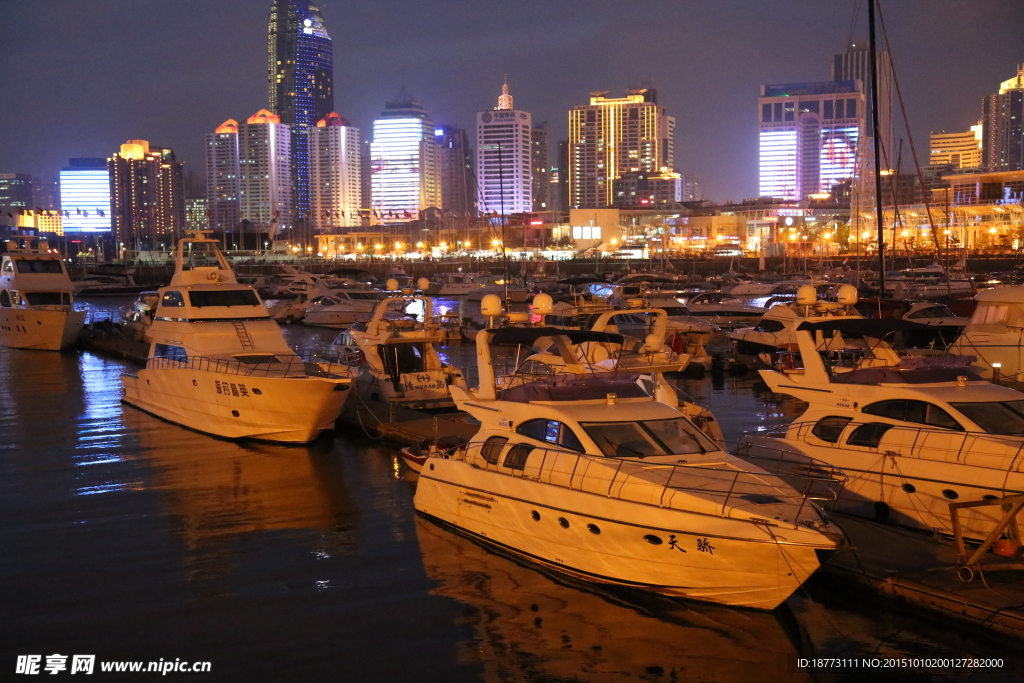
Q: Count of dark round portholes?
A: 7